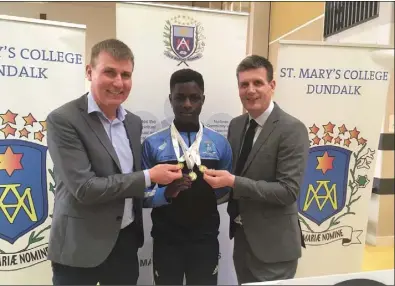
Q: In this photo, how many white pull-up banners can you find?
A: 3